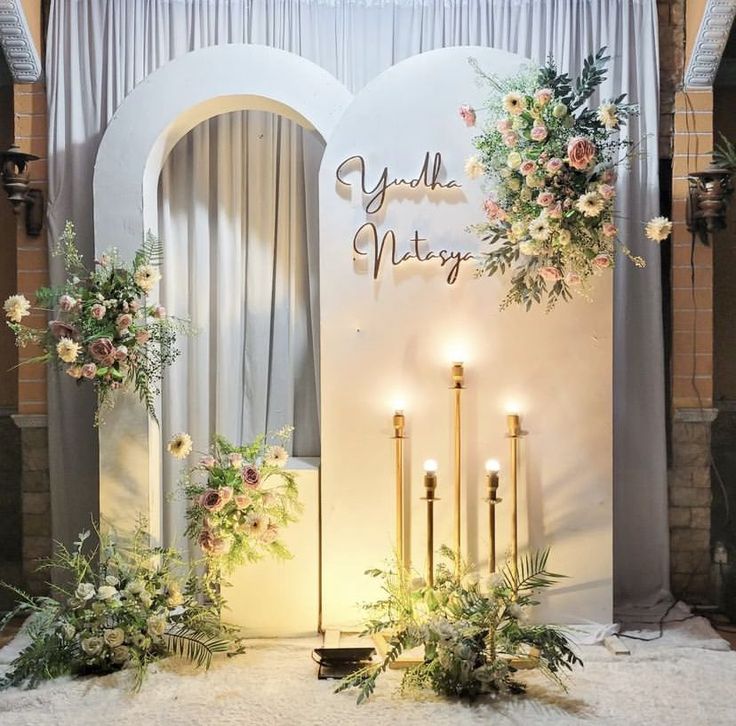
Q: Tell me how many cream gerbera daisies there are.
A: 12